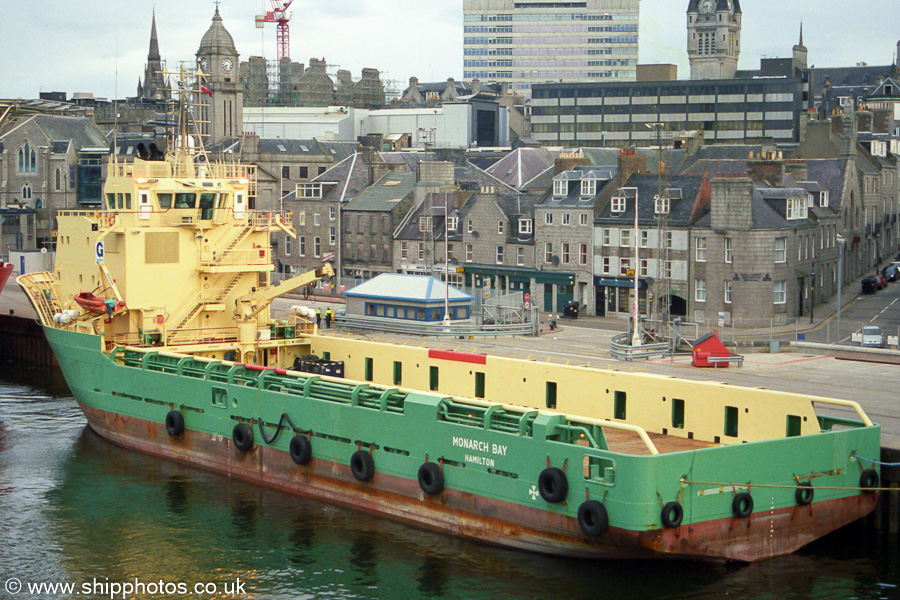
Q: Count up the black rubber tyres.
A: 11